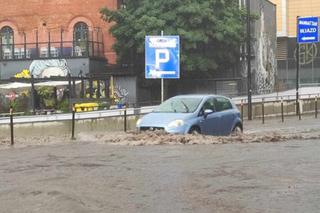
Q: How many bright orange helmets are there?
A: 0